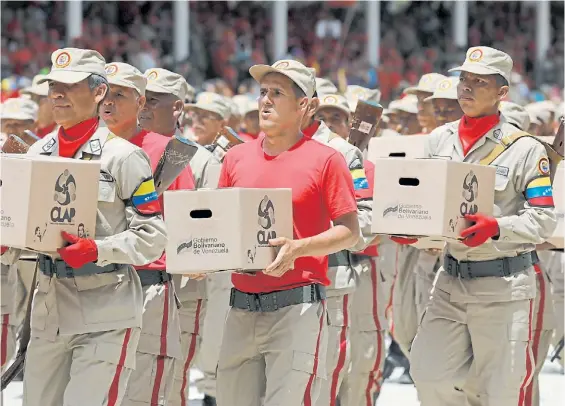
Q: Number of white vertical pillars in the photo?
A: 6